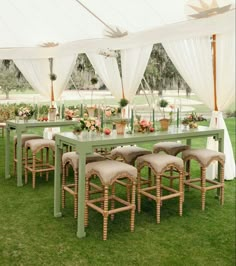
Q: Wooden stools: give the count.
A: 8